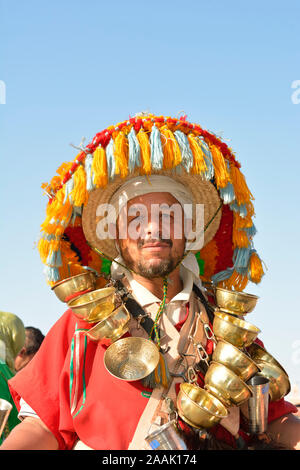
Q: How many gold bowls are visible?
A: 10